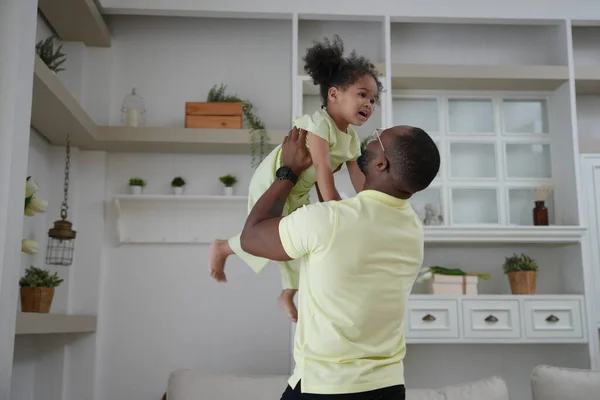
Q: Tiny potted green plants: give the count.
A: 3